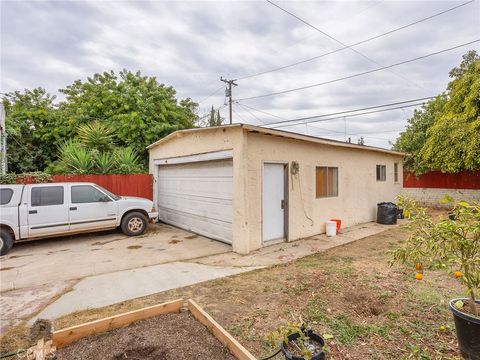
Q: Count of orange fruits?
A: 3